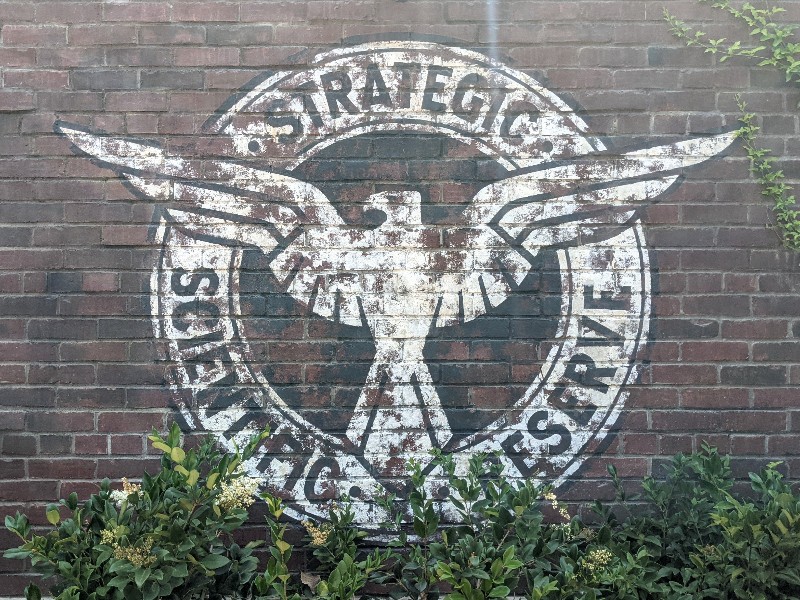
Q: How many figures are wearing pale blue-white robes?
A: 0